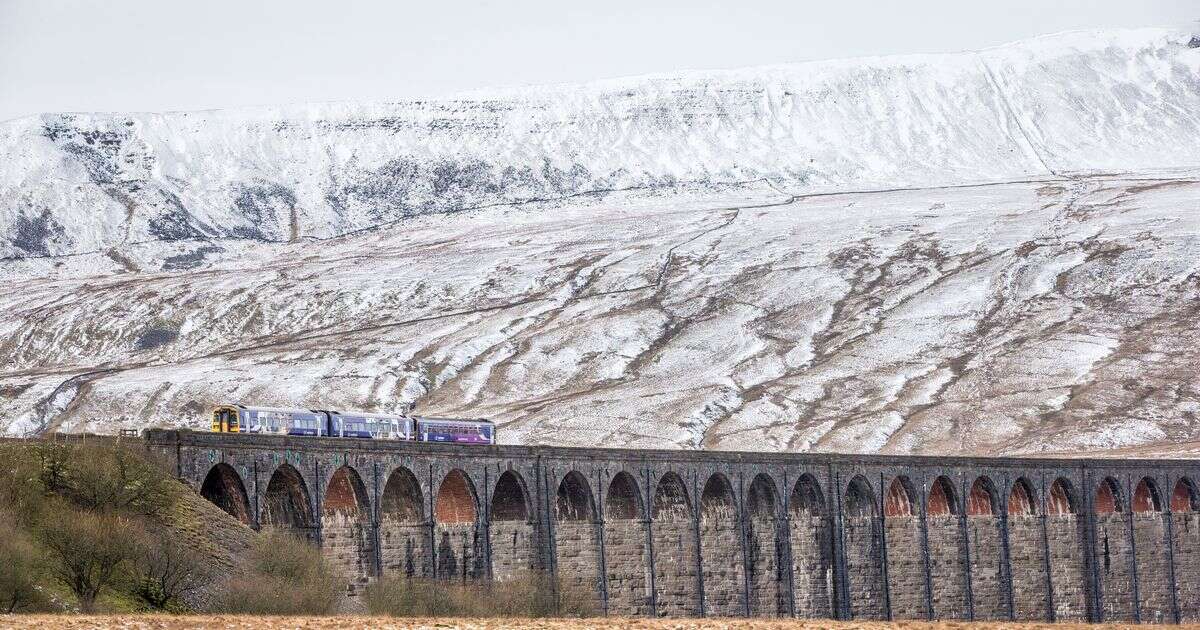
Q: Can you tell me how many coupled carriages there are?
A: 3